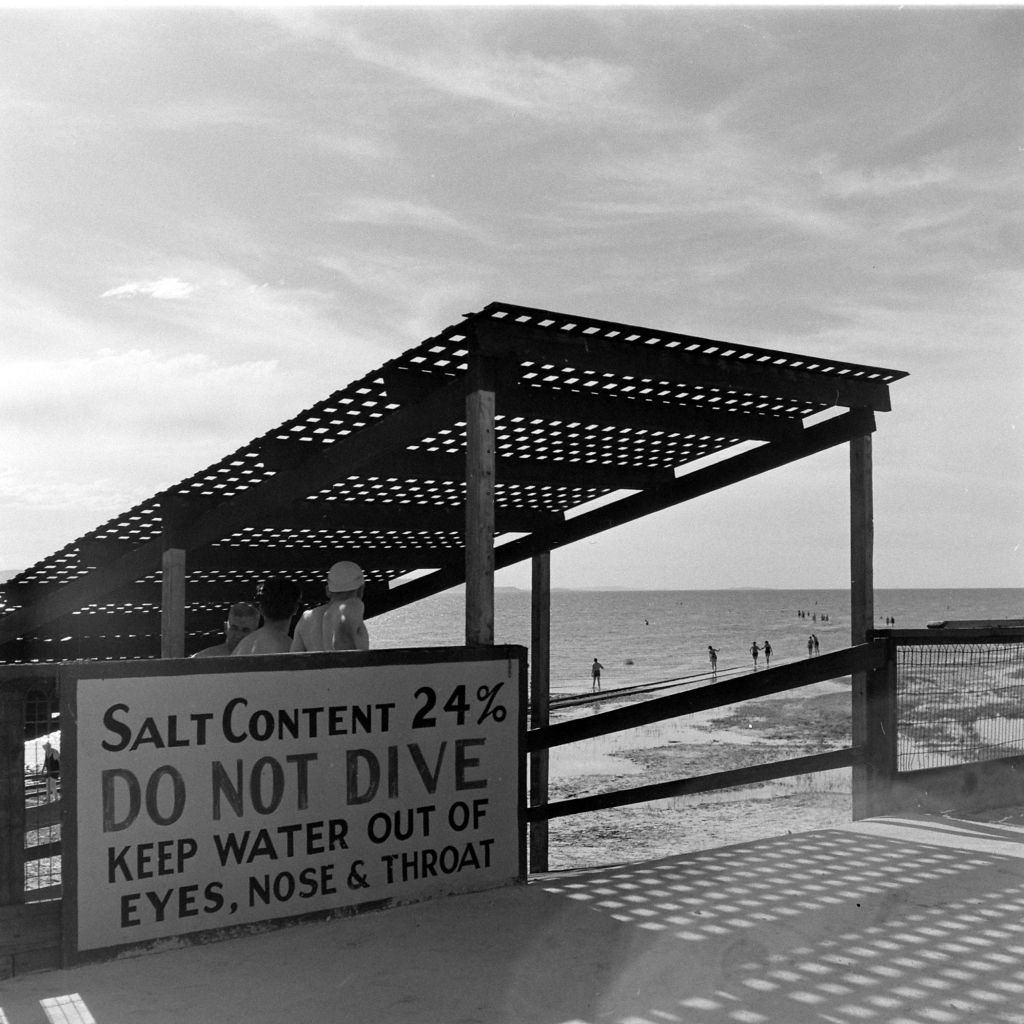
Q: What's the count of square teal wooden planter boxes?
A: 0